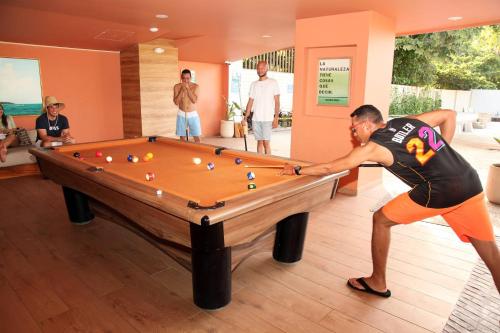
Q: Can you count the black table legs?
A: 3